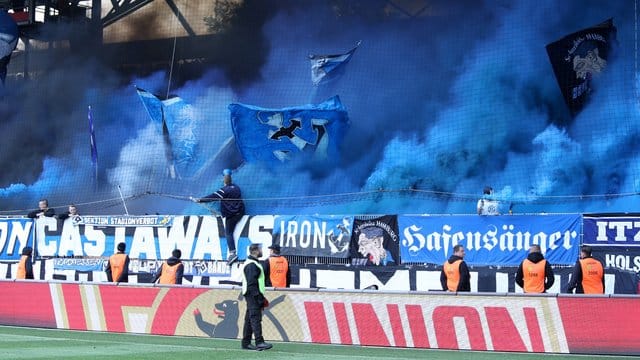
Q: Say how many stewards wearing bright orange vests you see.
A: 7